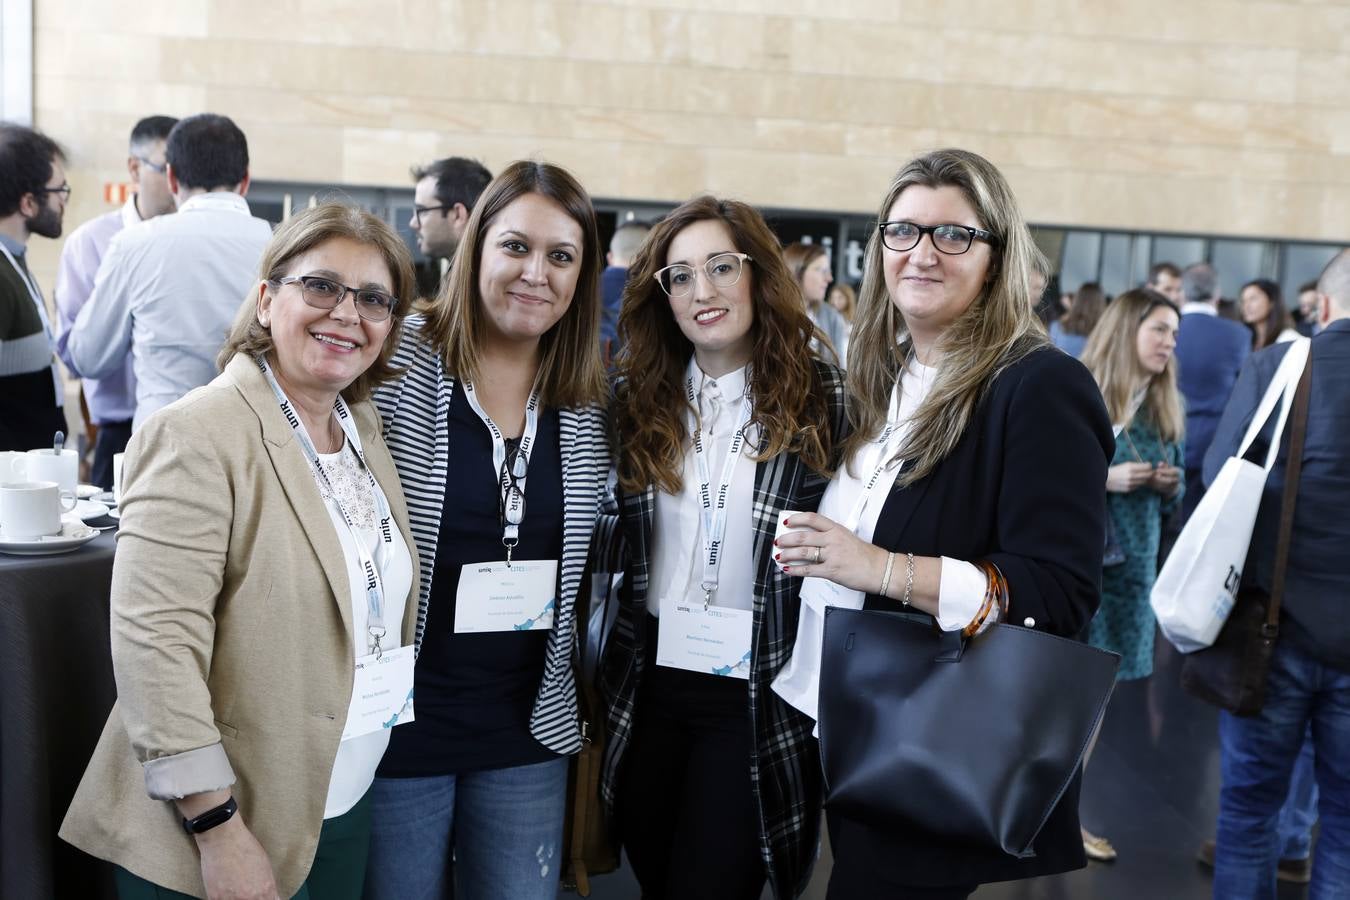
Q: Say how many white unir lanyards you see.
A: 4